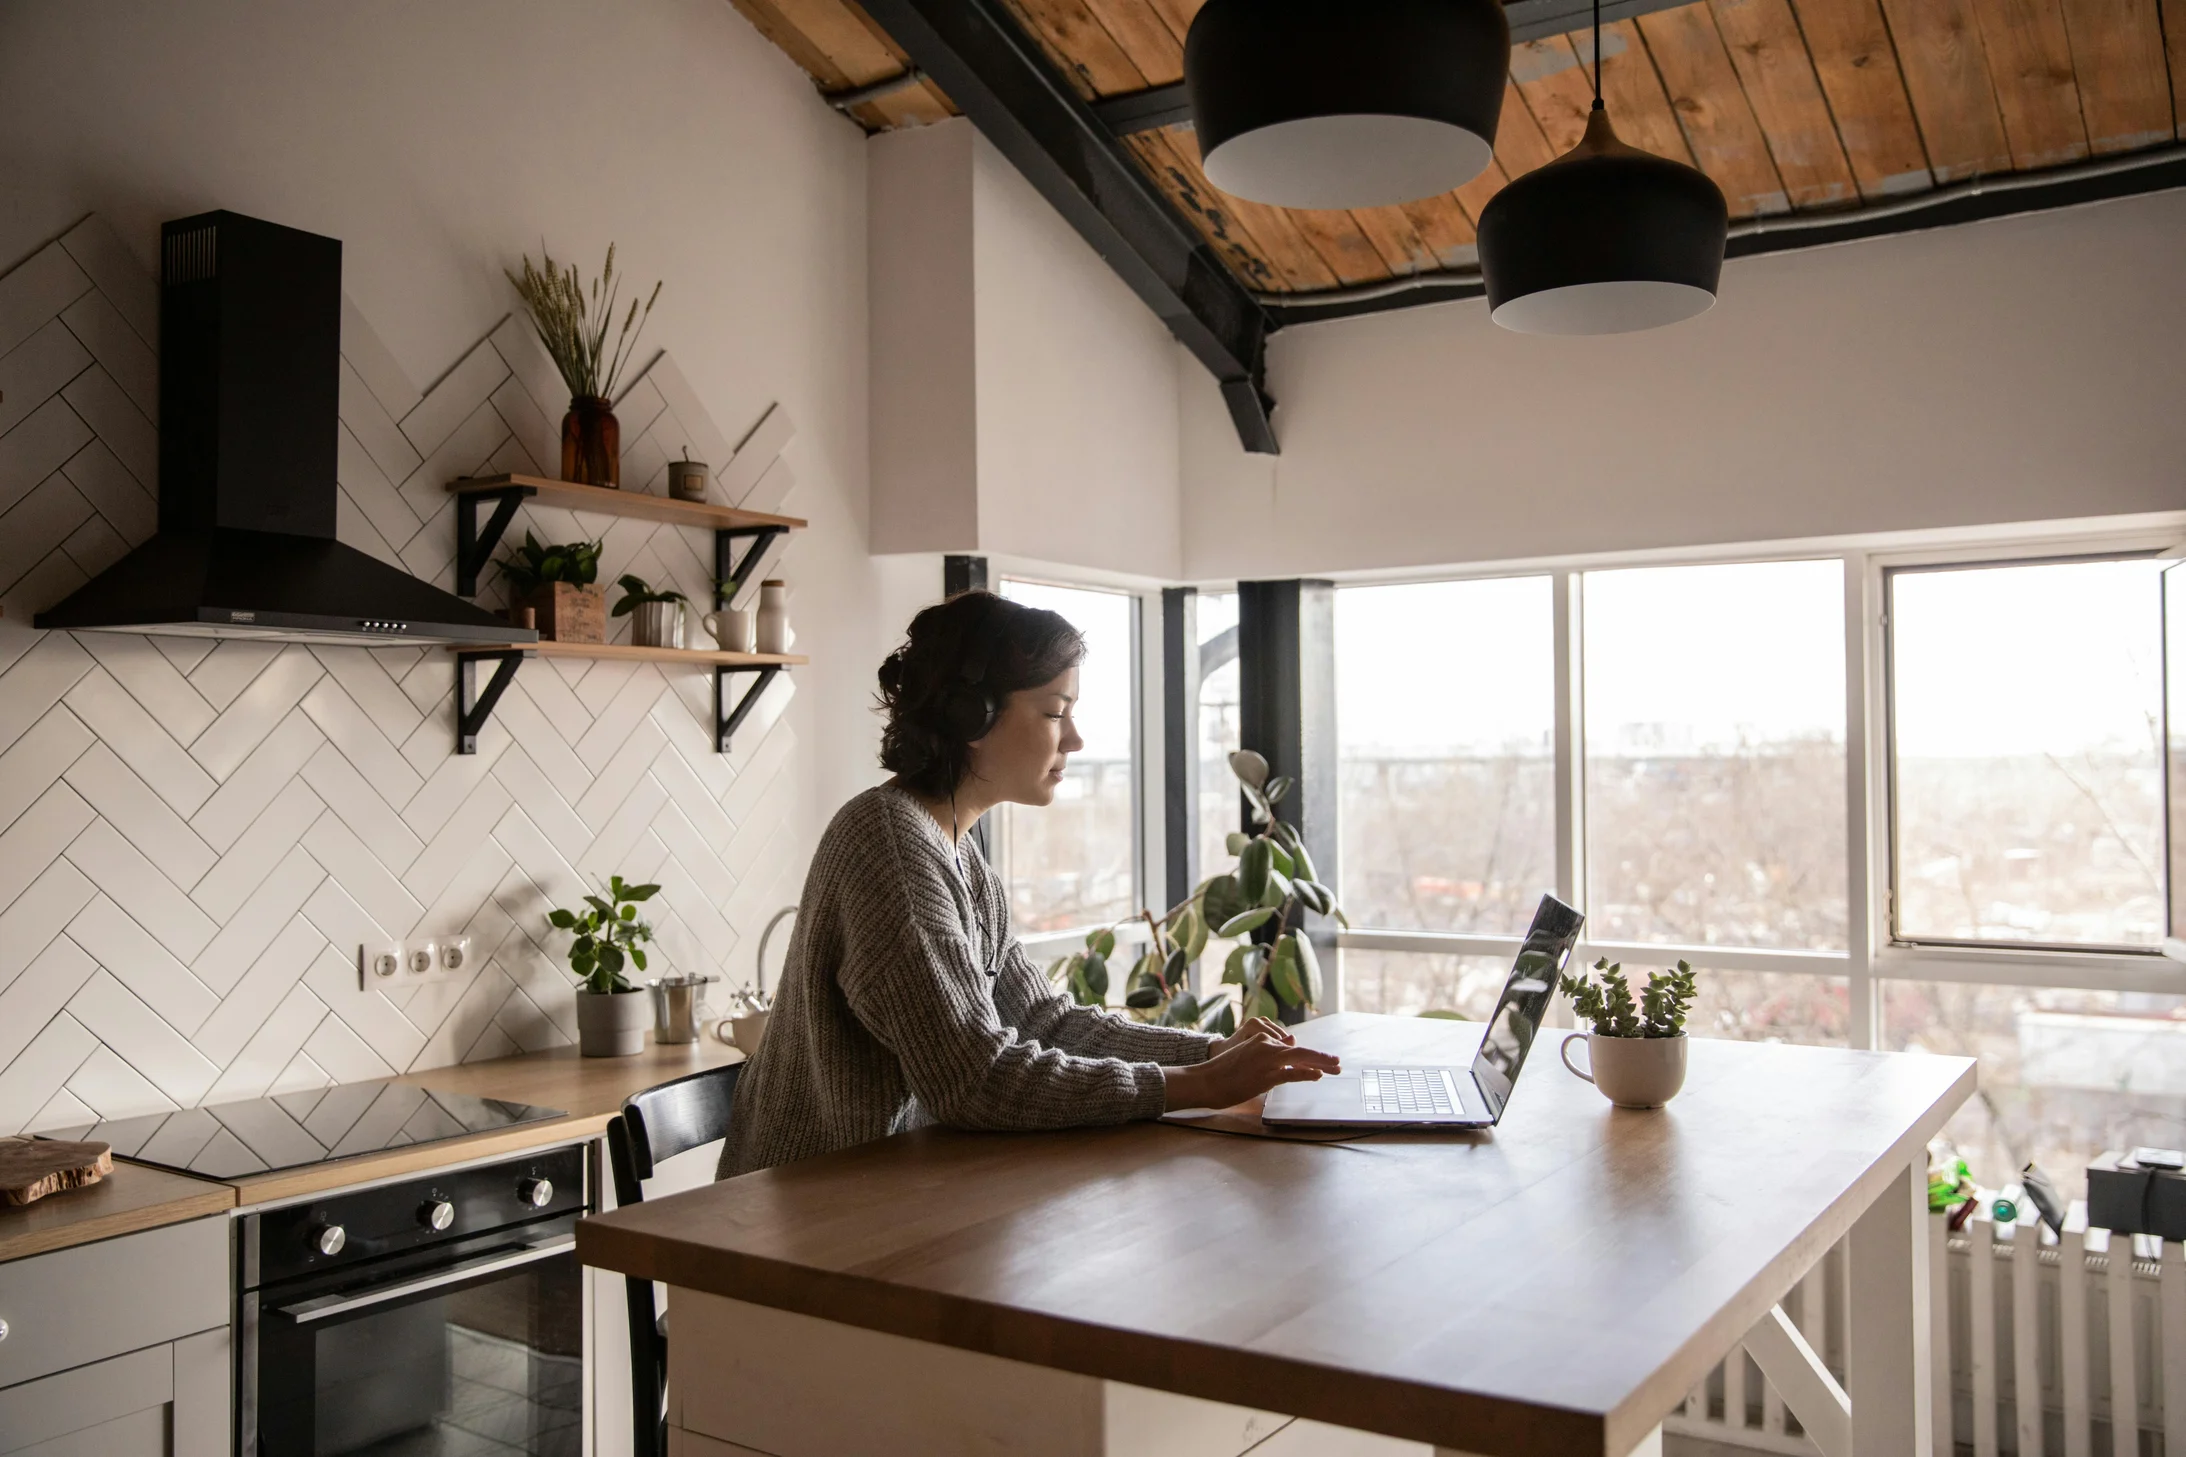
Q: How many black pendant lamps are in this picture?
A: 2